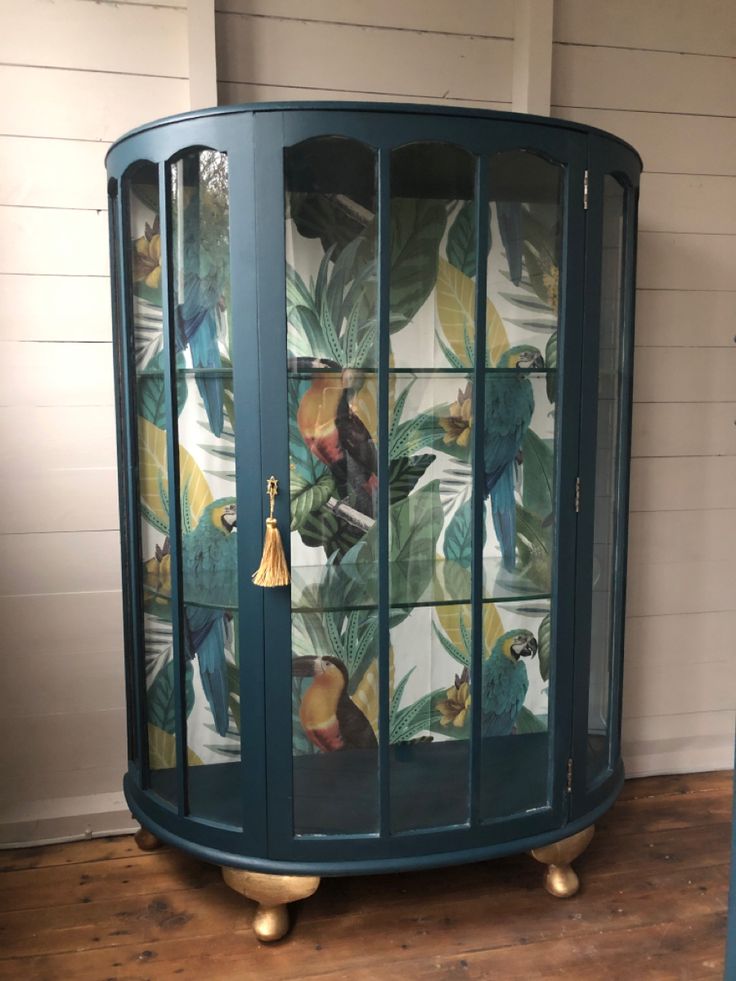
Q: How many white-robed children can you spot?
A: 0